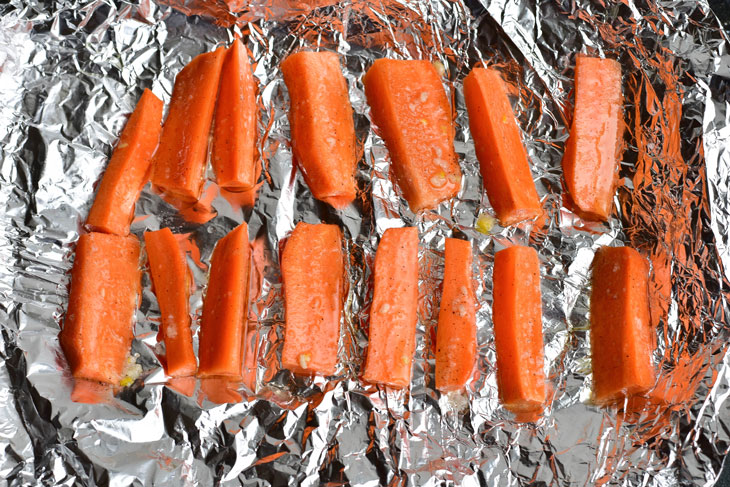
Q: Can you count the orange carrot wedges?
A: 15